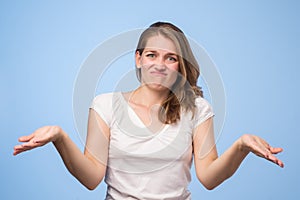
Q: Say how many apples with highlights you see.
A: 0